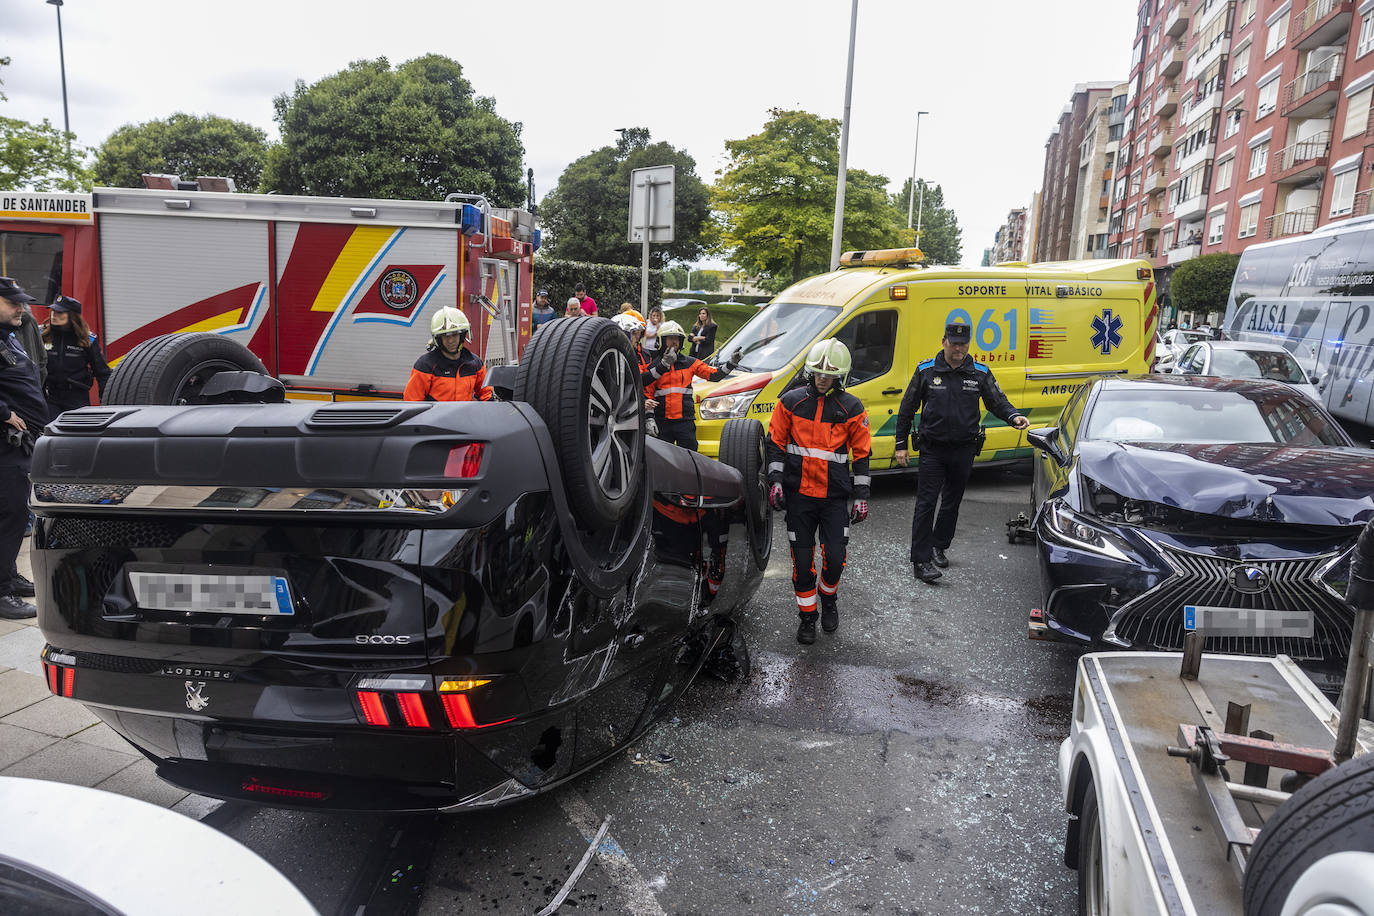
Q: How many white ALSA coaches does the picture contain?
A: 1